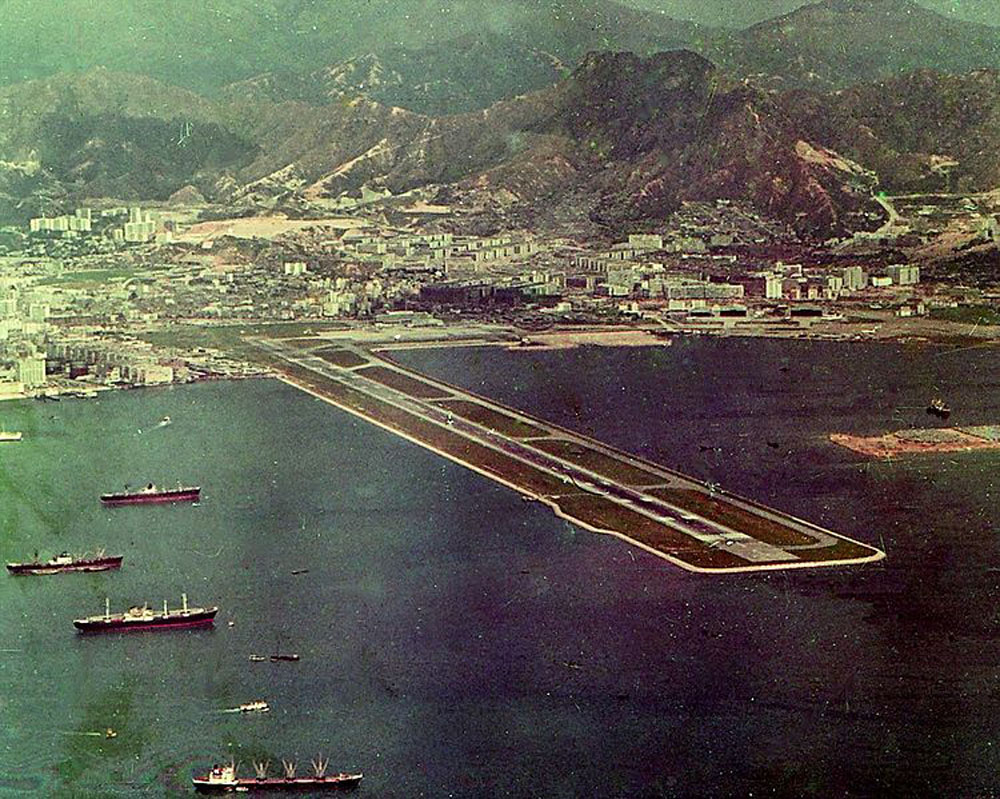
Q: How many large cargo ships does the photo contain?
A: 4